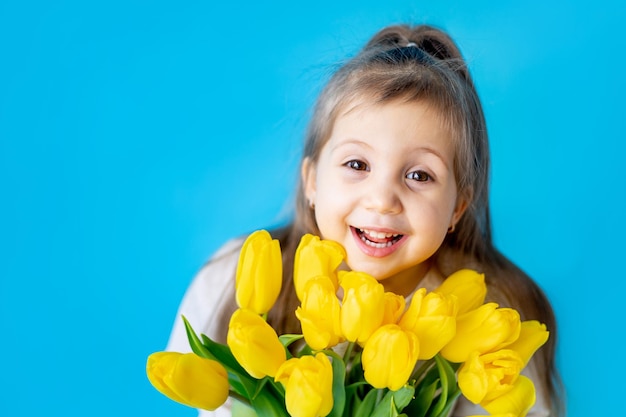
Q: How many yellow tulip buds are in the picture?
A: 15